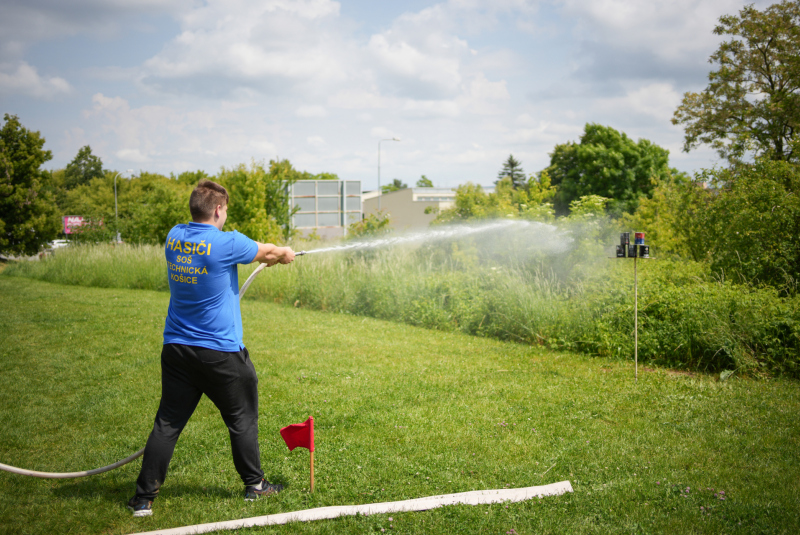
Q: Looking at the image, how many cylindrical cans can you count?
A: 5